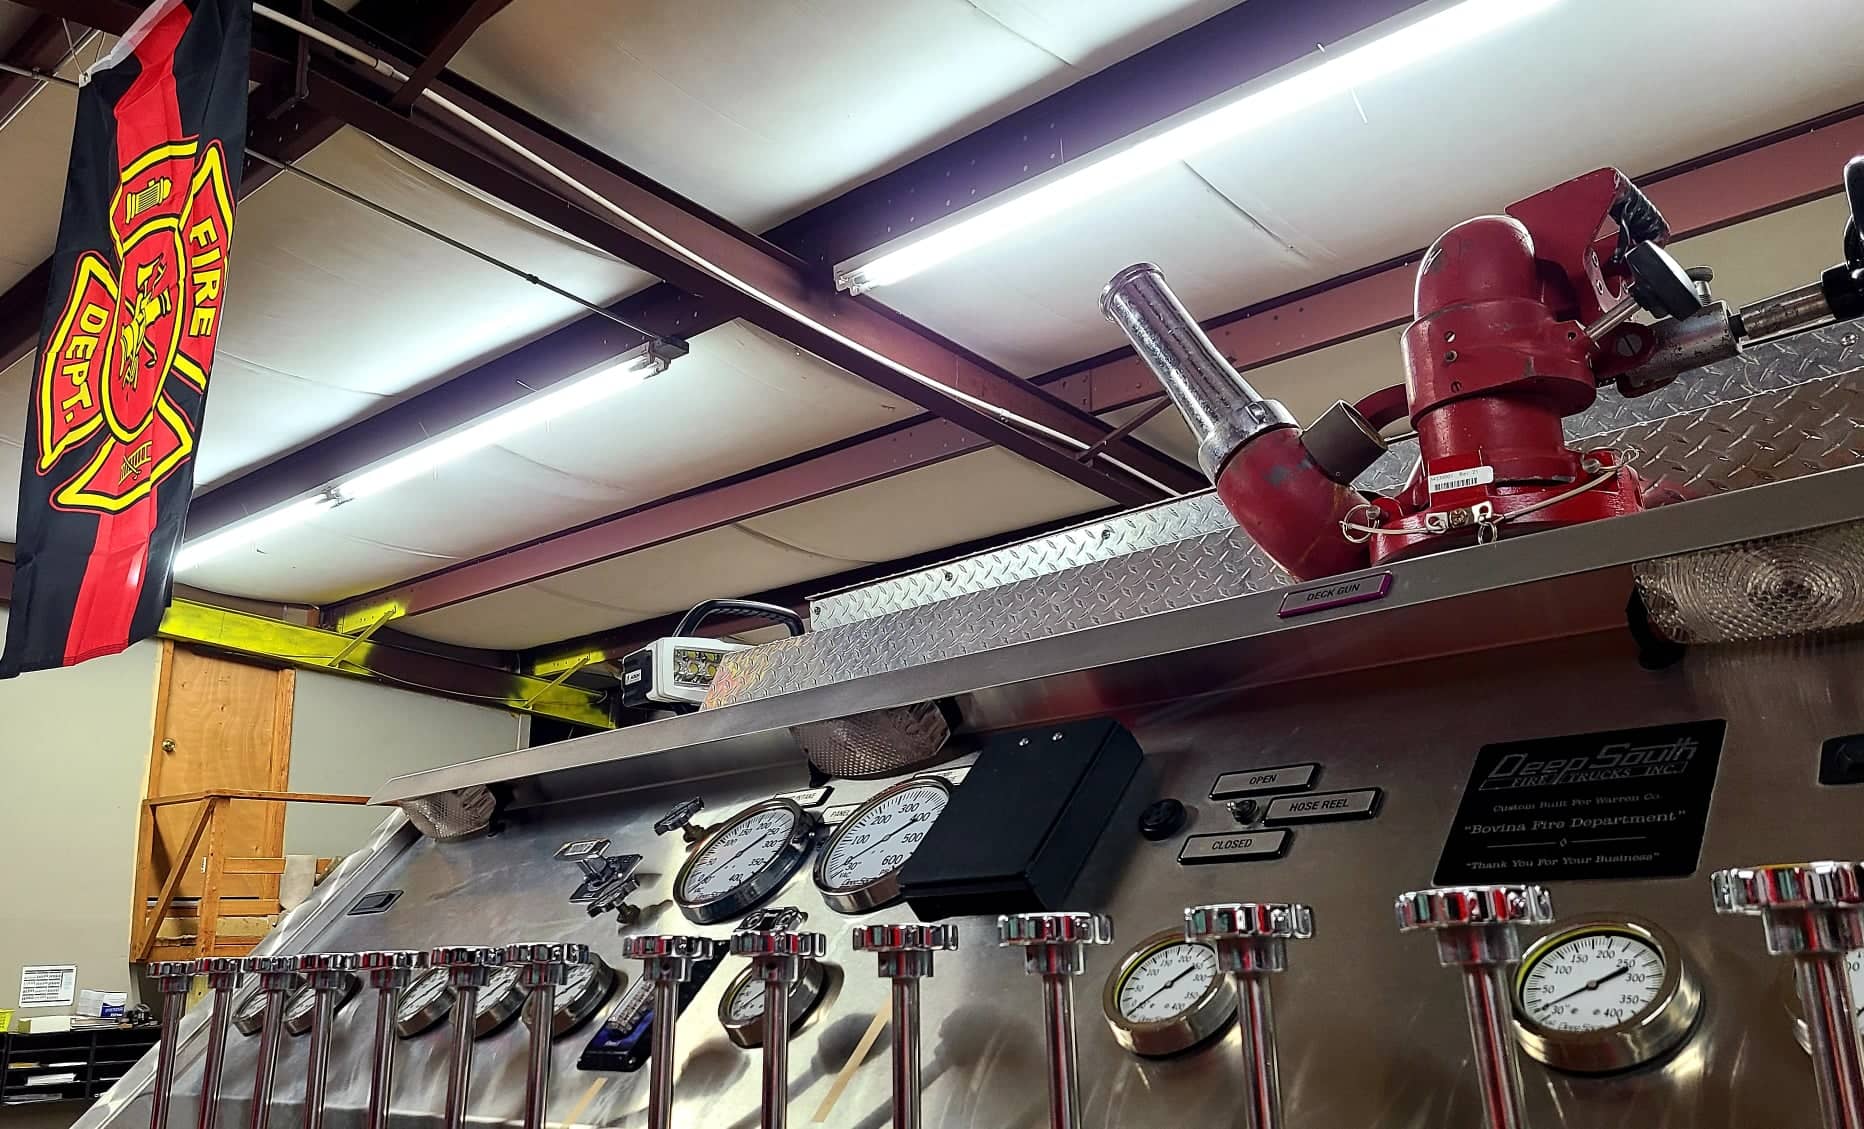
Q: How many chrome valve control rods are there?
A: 14